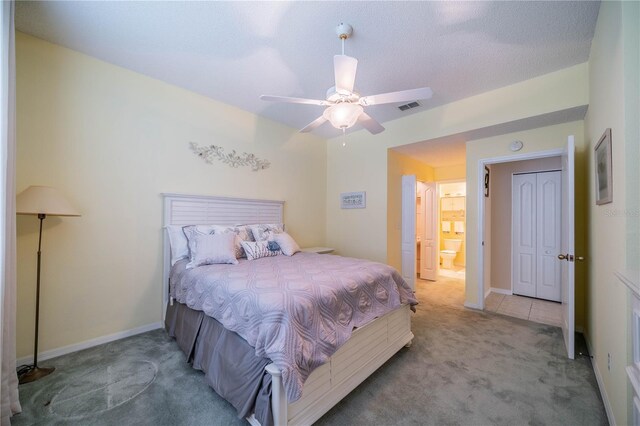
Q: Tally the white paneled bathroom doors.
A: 2